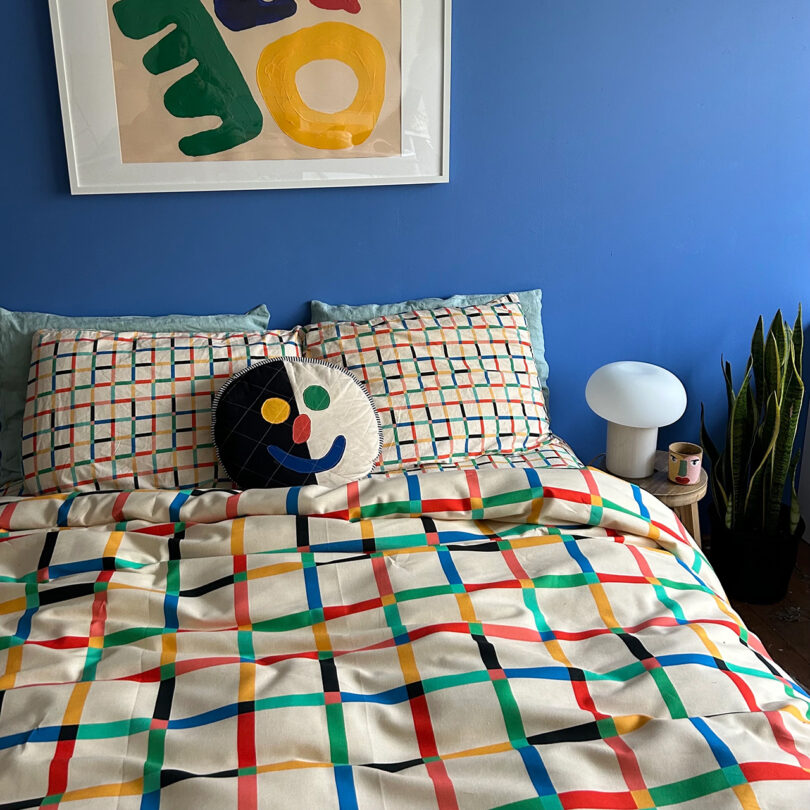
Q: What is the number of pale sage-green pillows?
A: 2